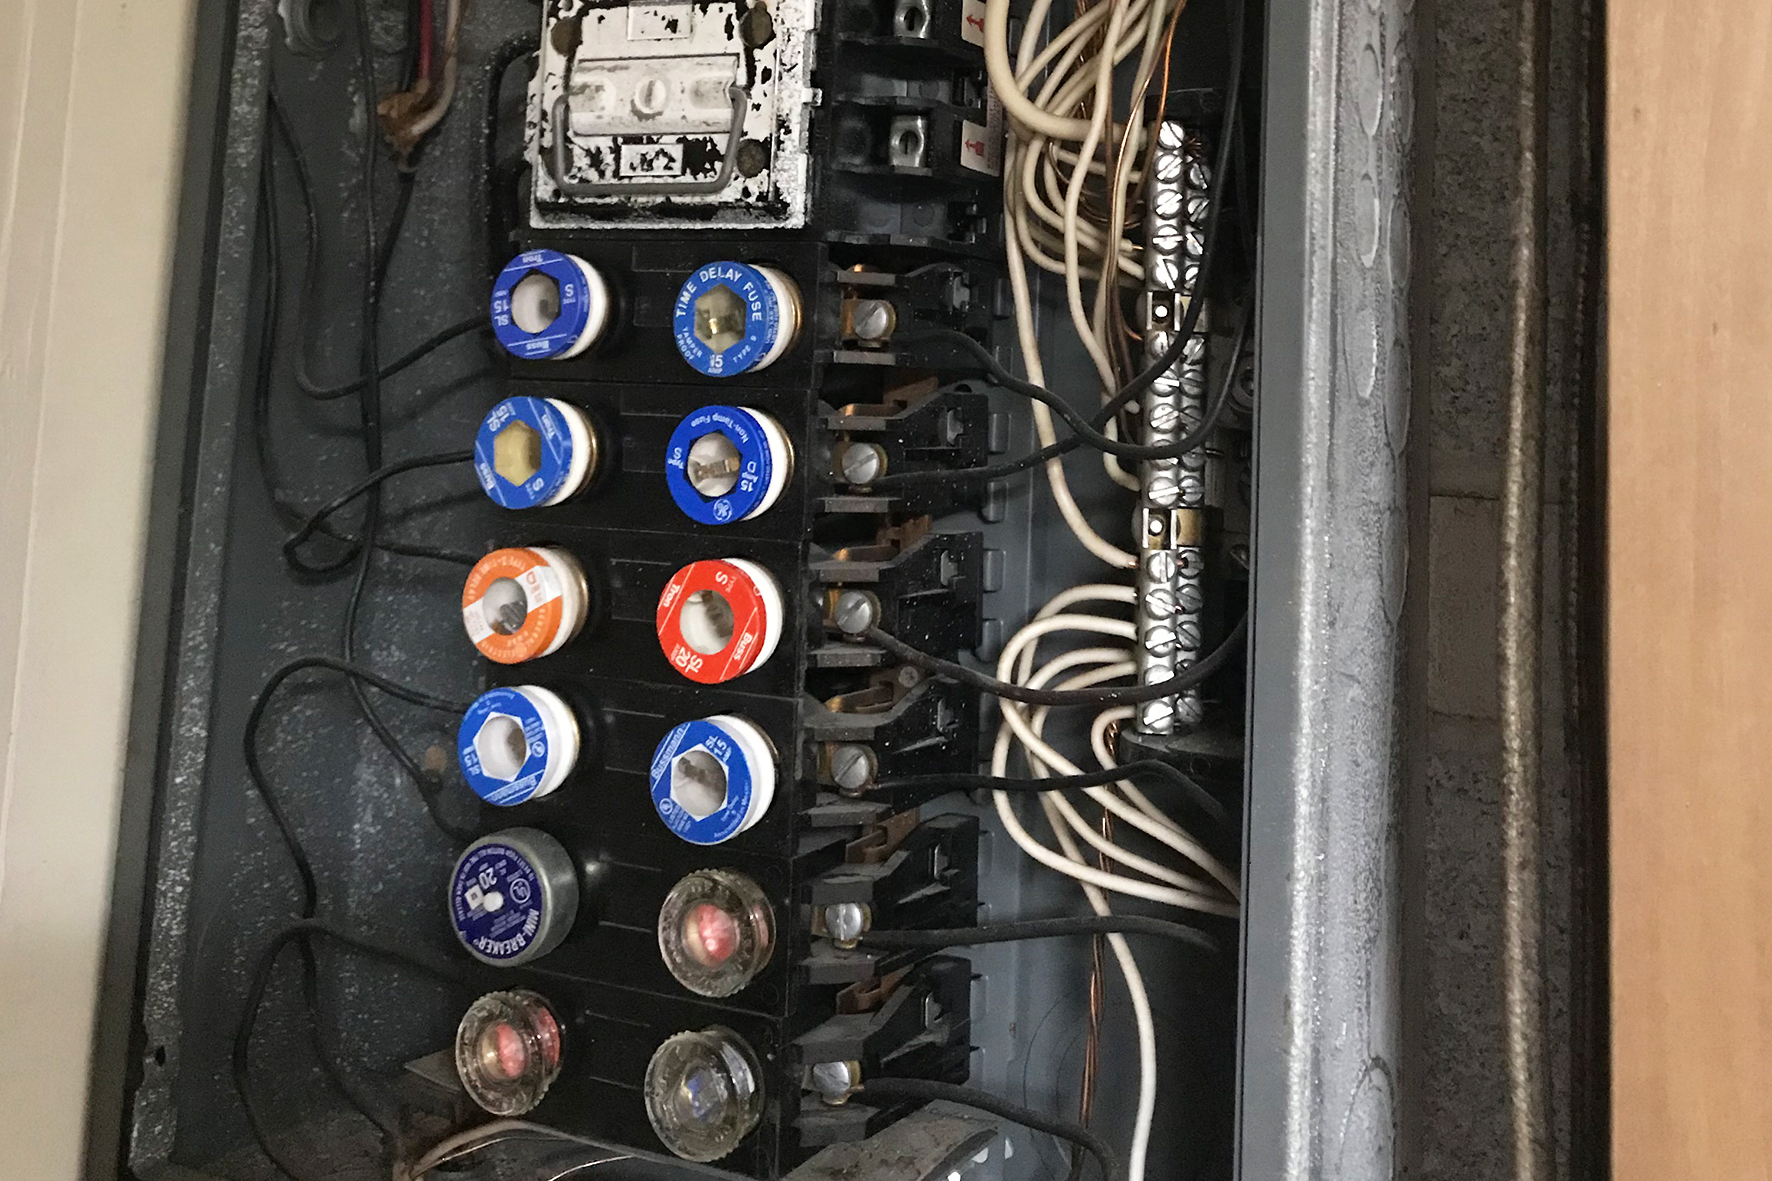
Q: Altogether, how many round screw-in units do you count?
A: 12